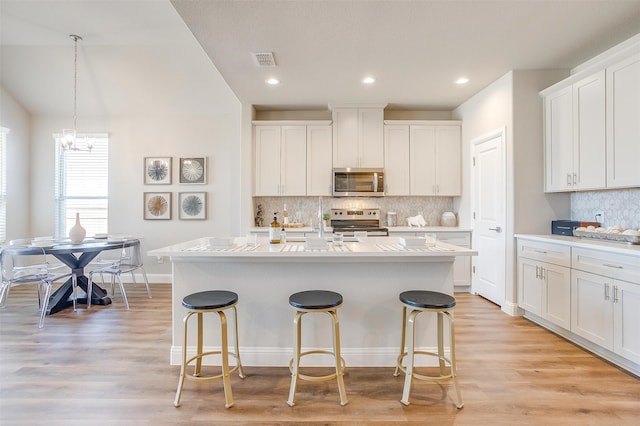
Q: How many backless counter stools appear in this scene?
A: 3